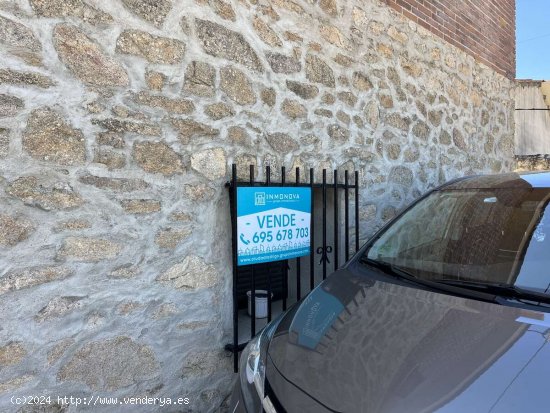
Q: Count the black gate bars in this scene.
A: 10